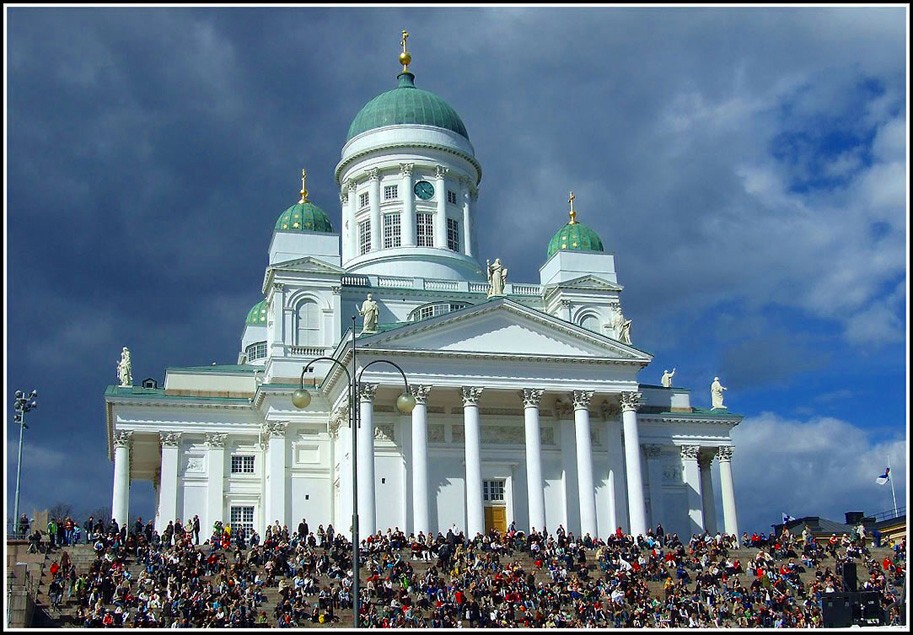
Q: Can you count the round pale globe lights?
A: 2